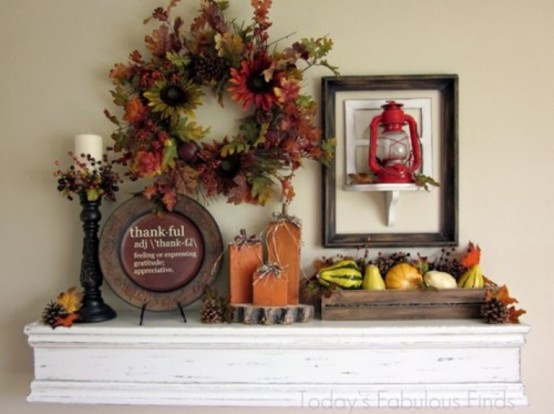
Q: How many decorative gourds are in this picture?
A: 5